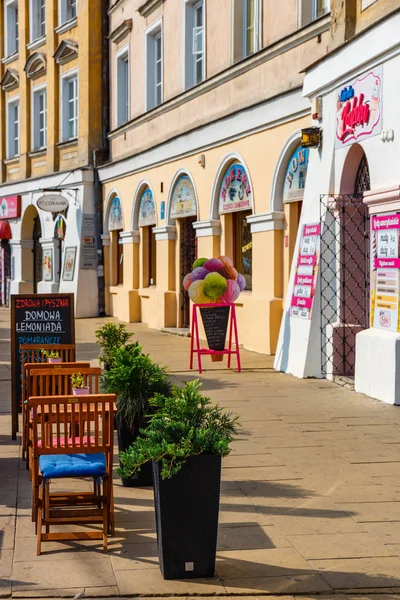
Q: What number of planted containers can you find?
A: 5